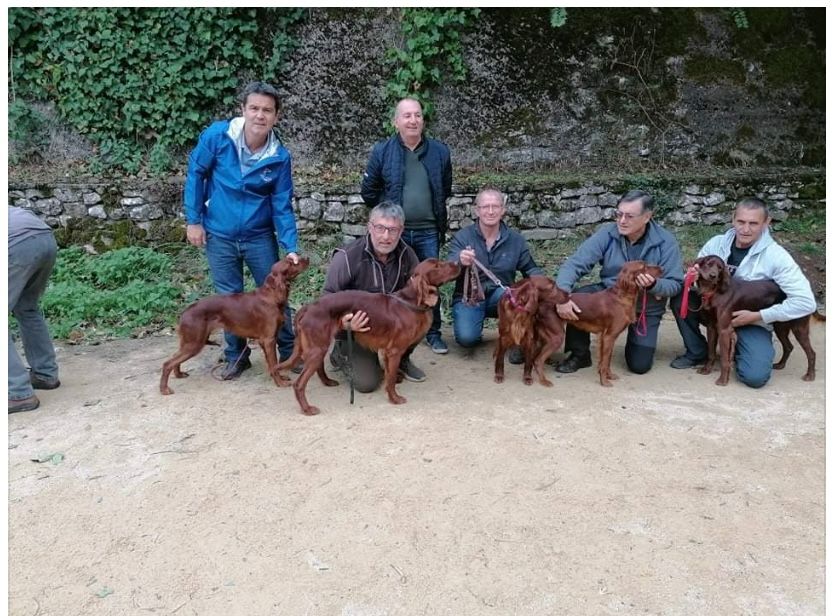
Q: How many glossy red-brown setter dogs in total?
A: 5